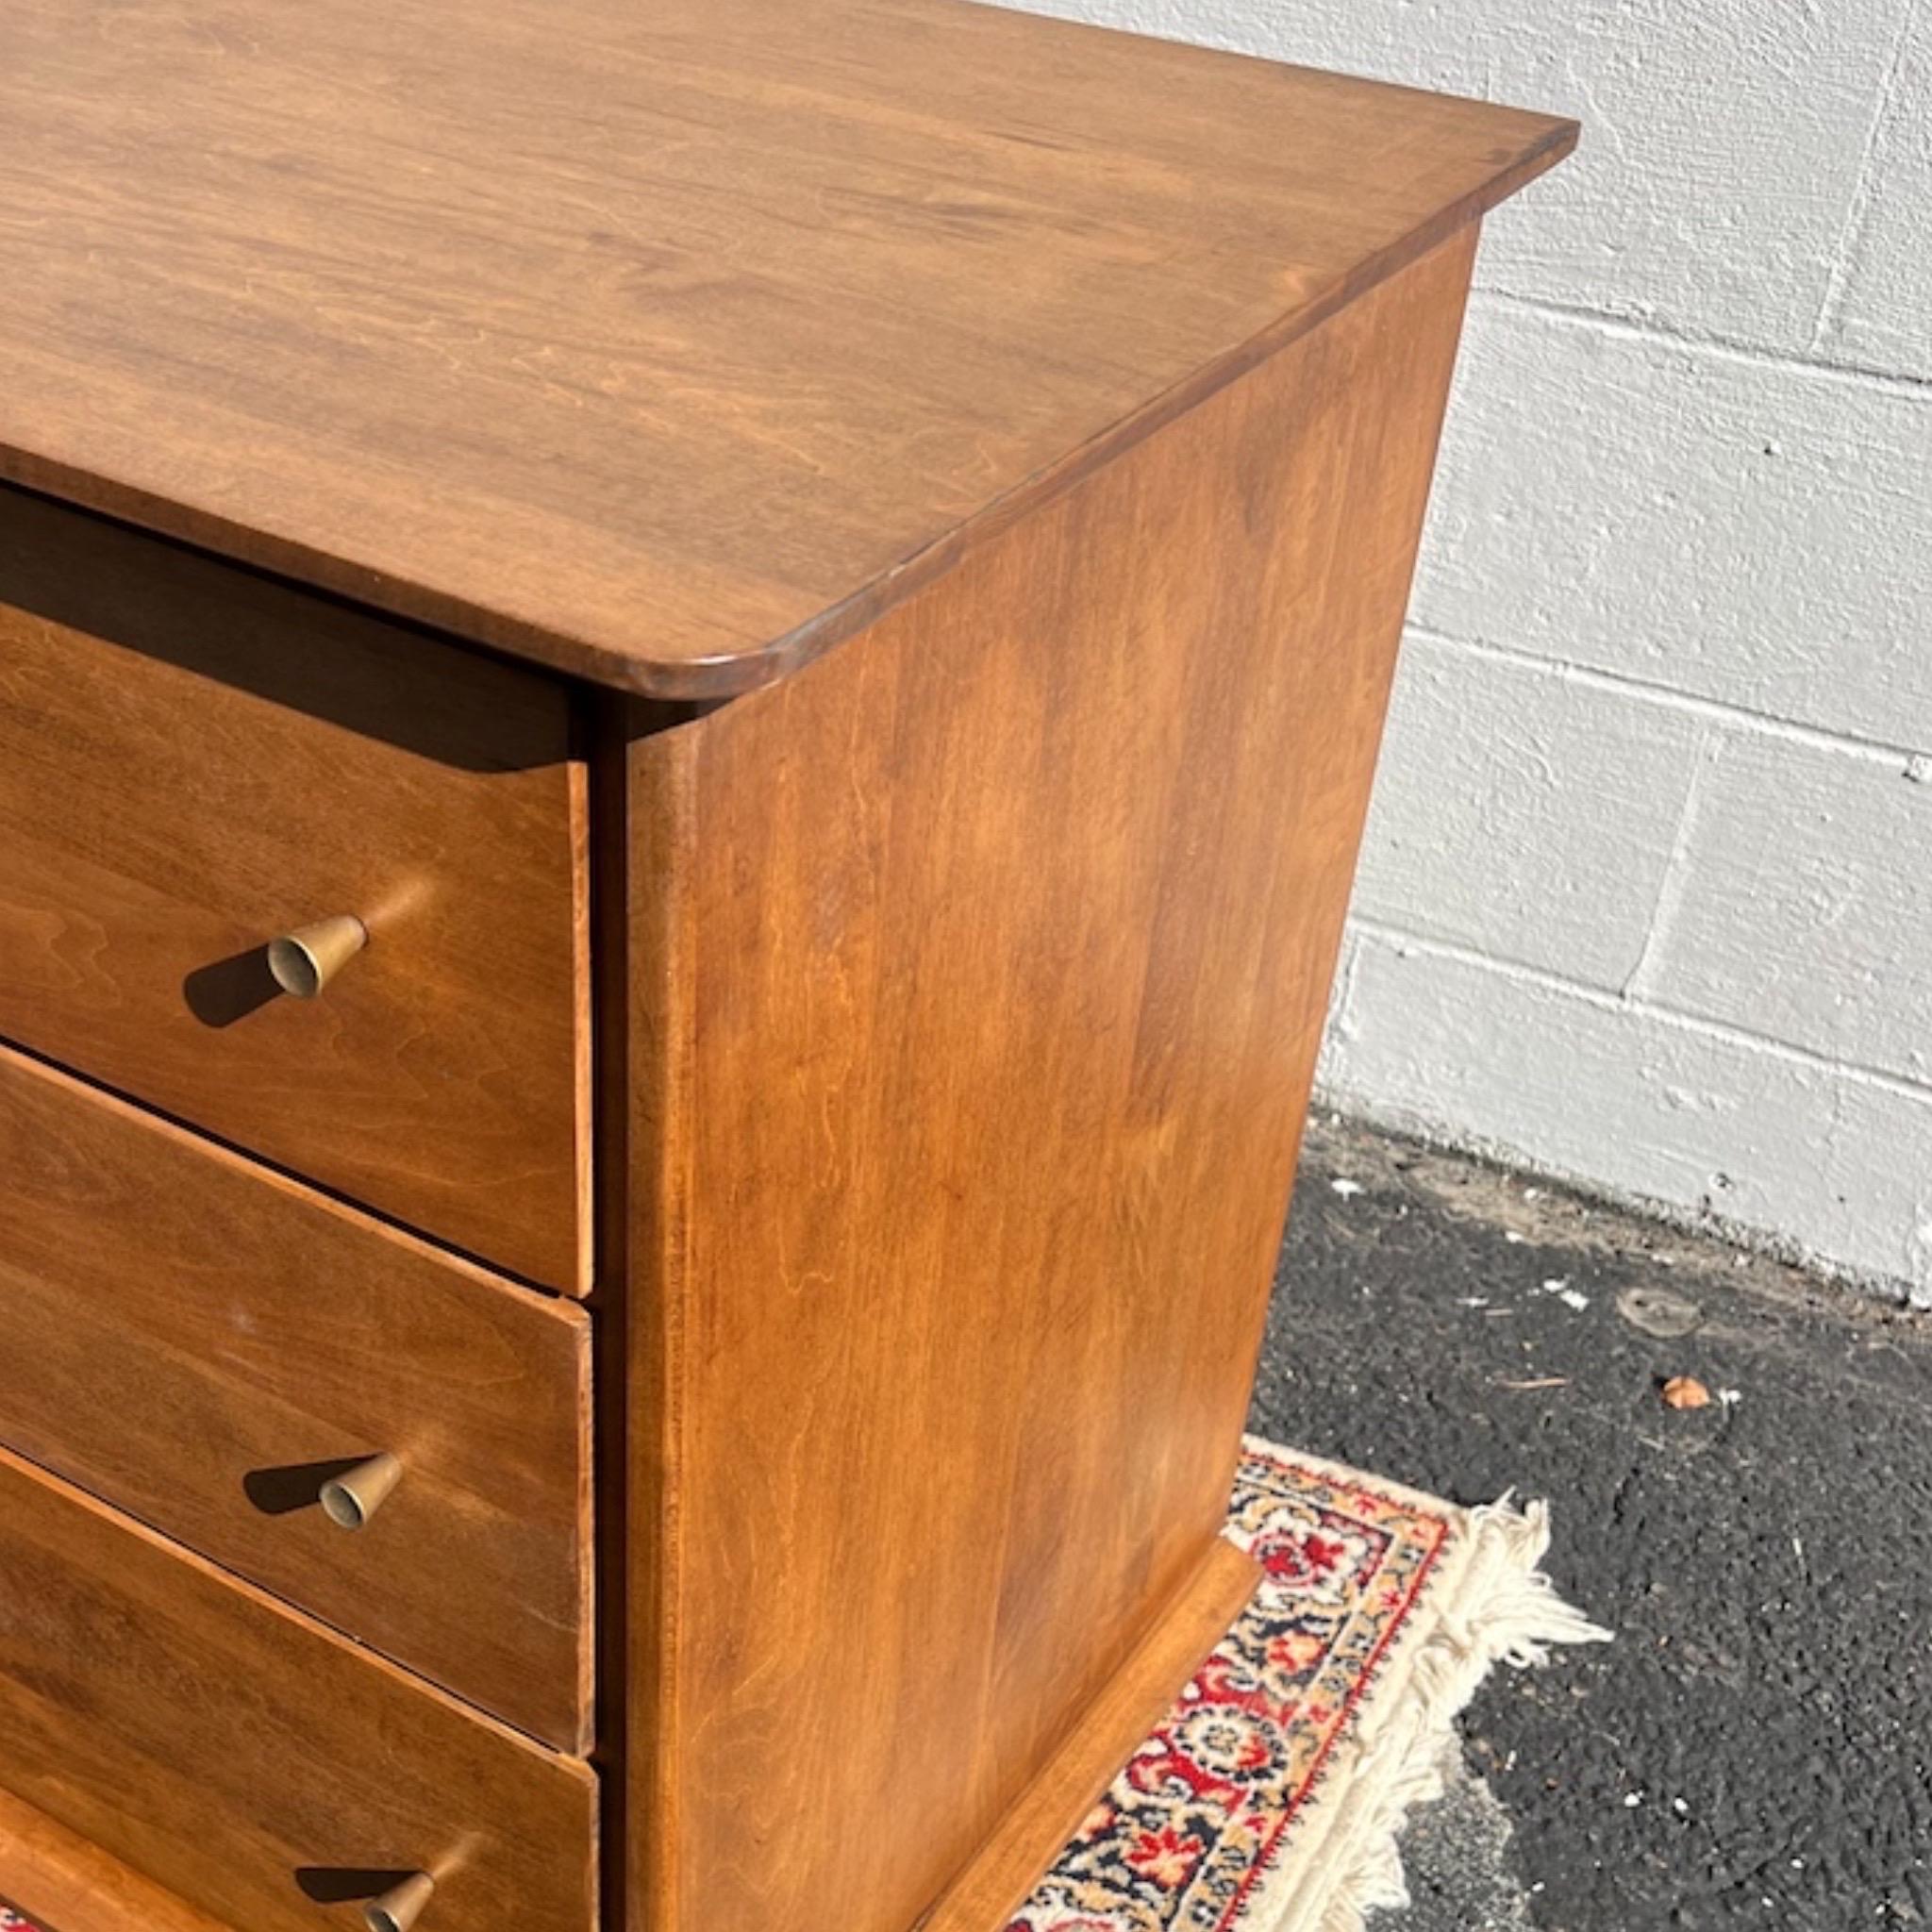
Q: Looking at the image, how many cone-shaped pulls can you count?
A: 3